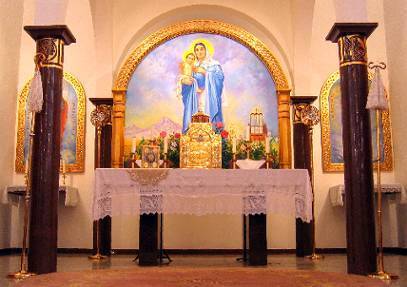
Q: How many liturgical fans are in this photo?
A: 2